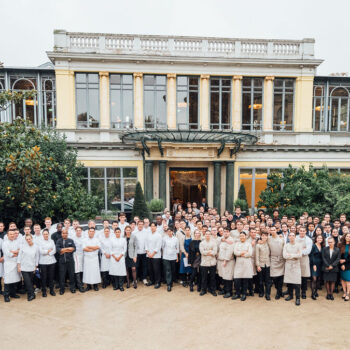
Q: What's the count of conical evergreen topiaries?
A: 2